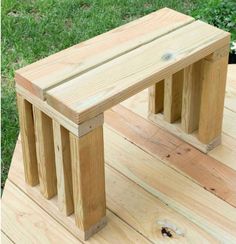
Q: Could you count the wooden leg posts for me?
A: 8